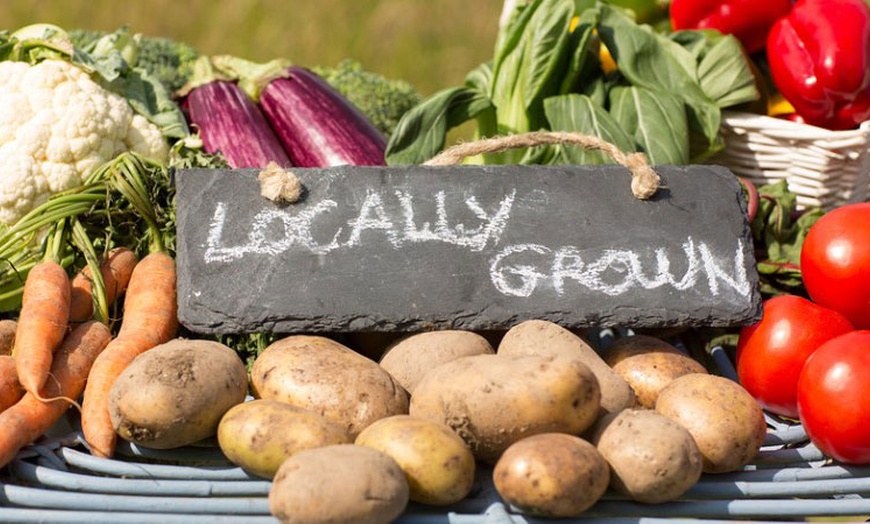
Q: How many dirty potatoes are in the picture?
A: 12